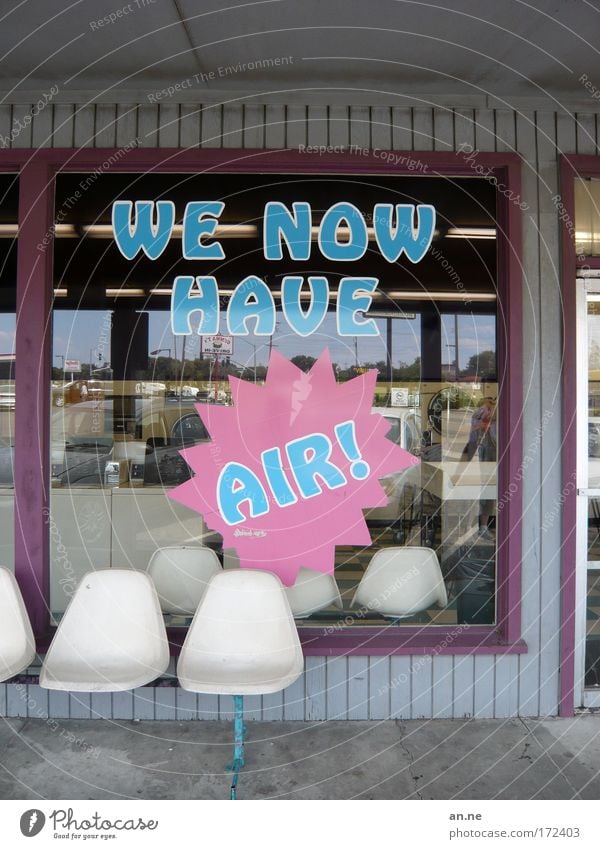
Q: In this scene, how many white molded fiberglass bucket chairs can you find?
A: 6